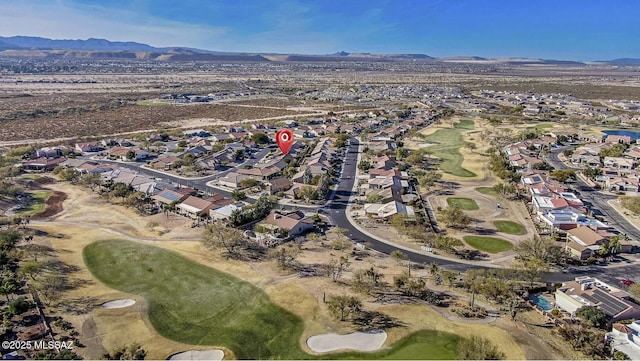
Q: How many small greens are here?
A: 4